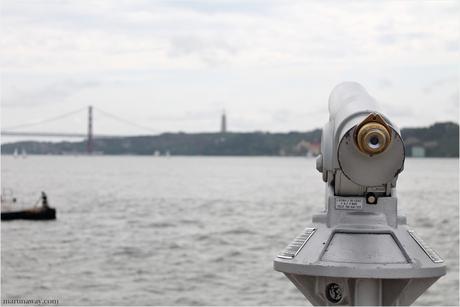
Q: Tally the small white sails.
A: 4